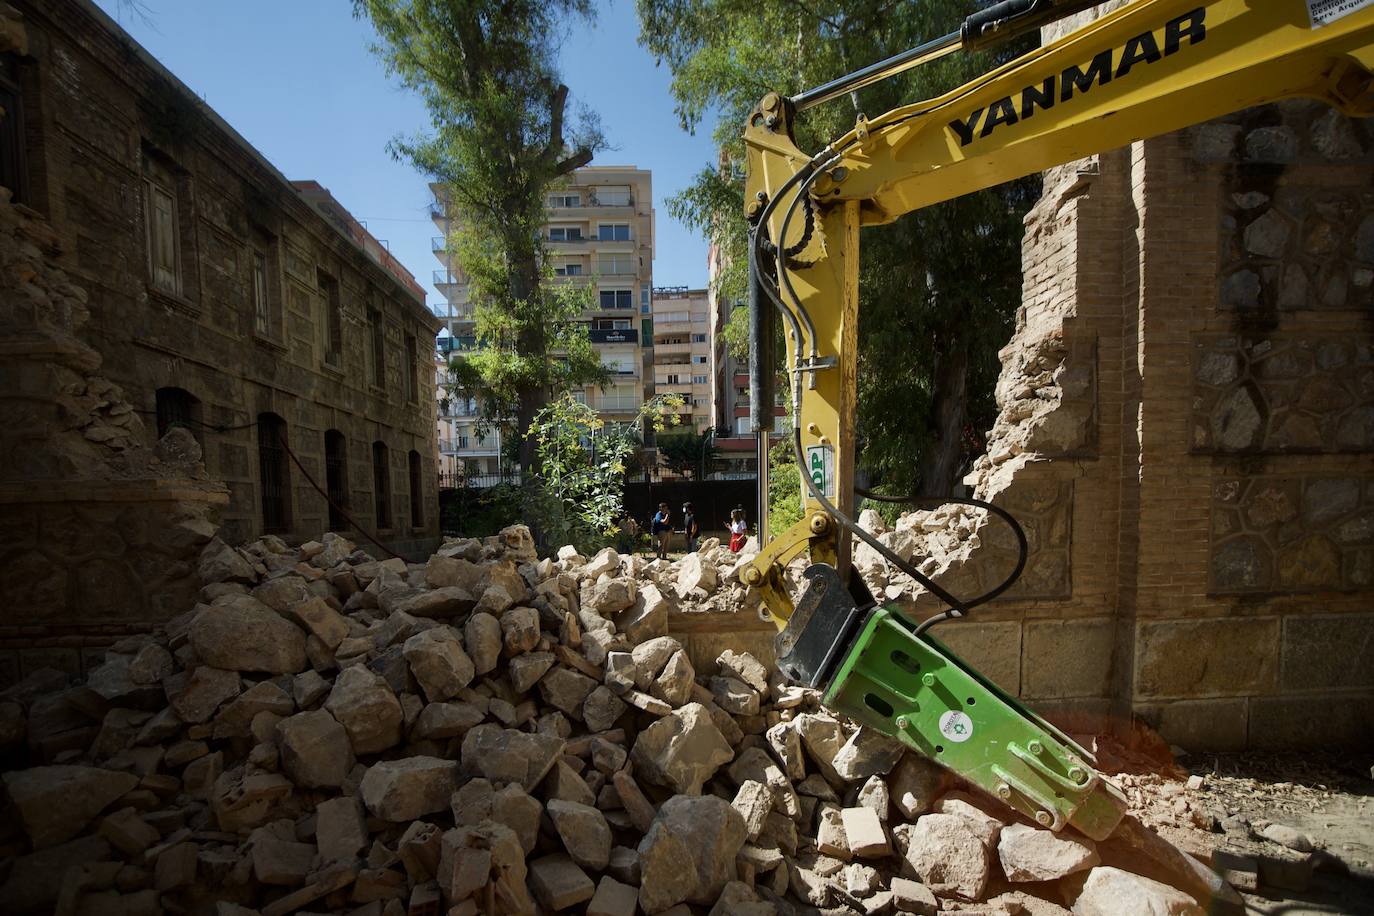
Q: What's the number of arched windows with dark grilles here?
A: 5